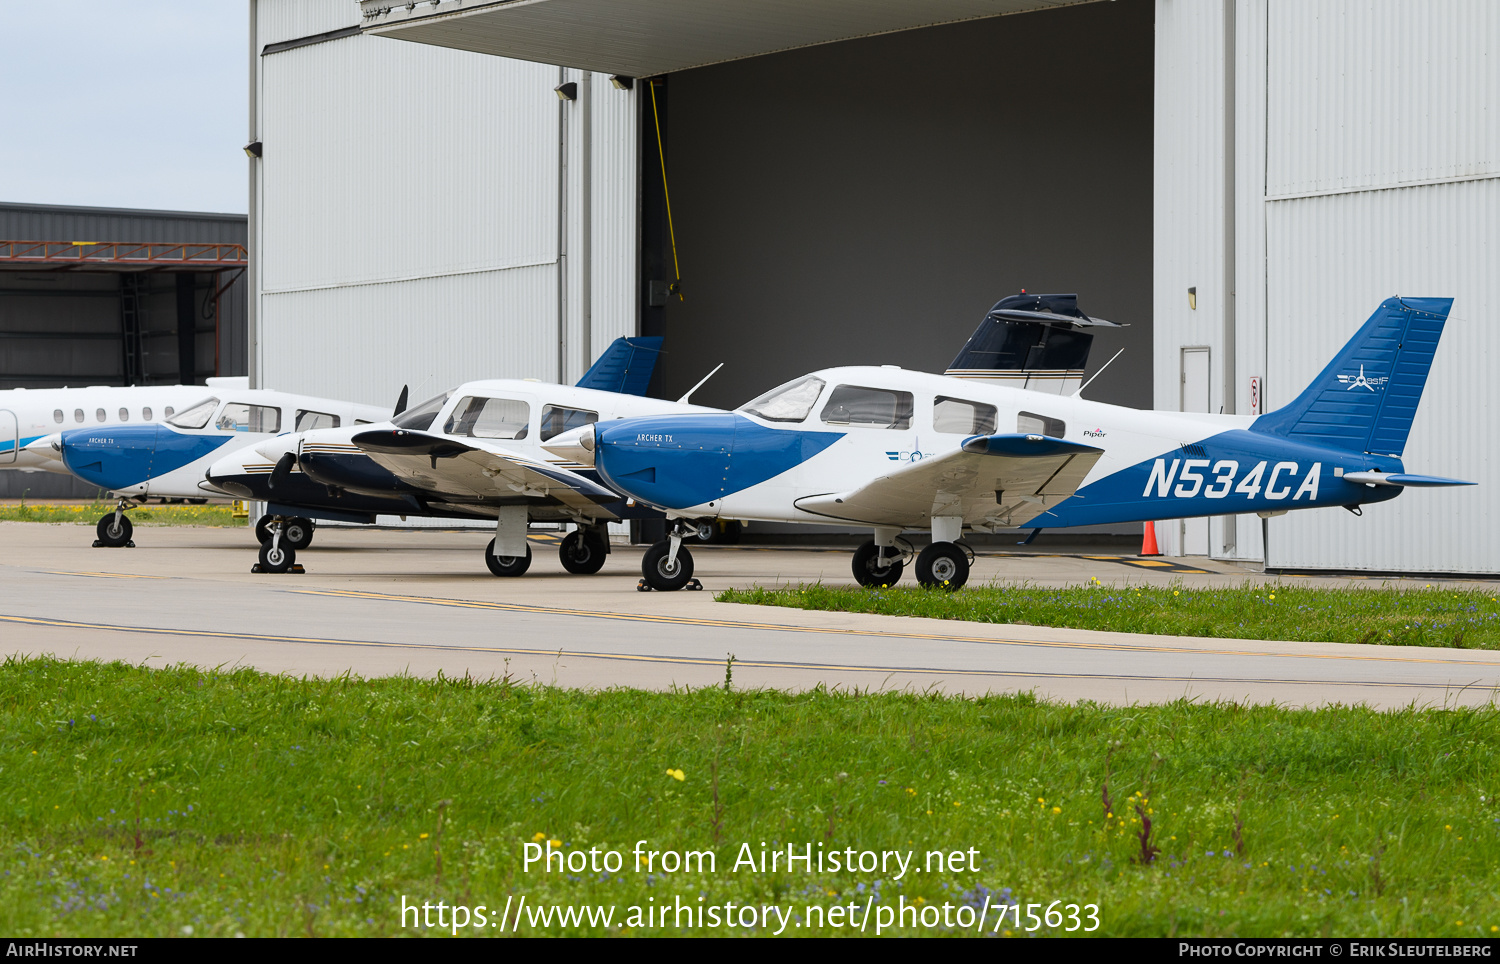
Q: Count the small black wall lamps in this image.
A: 3